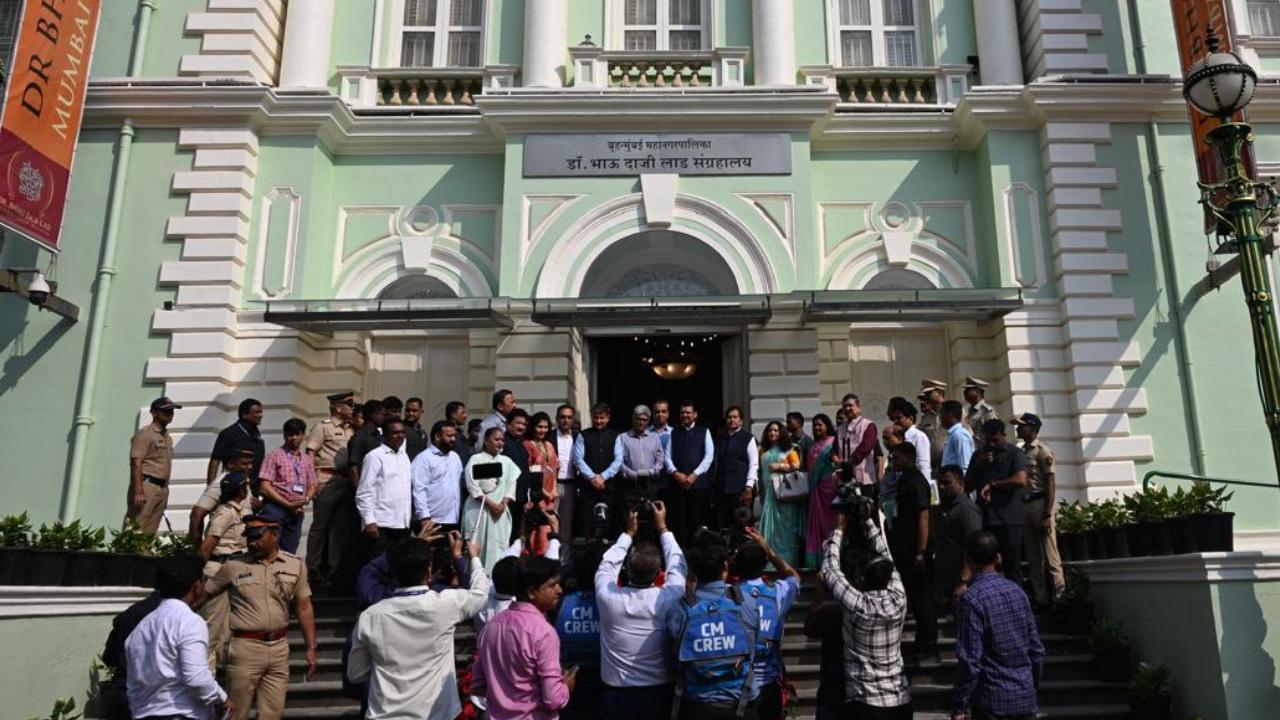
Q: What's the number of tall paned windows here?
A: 3